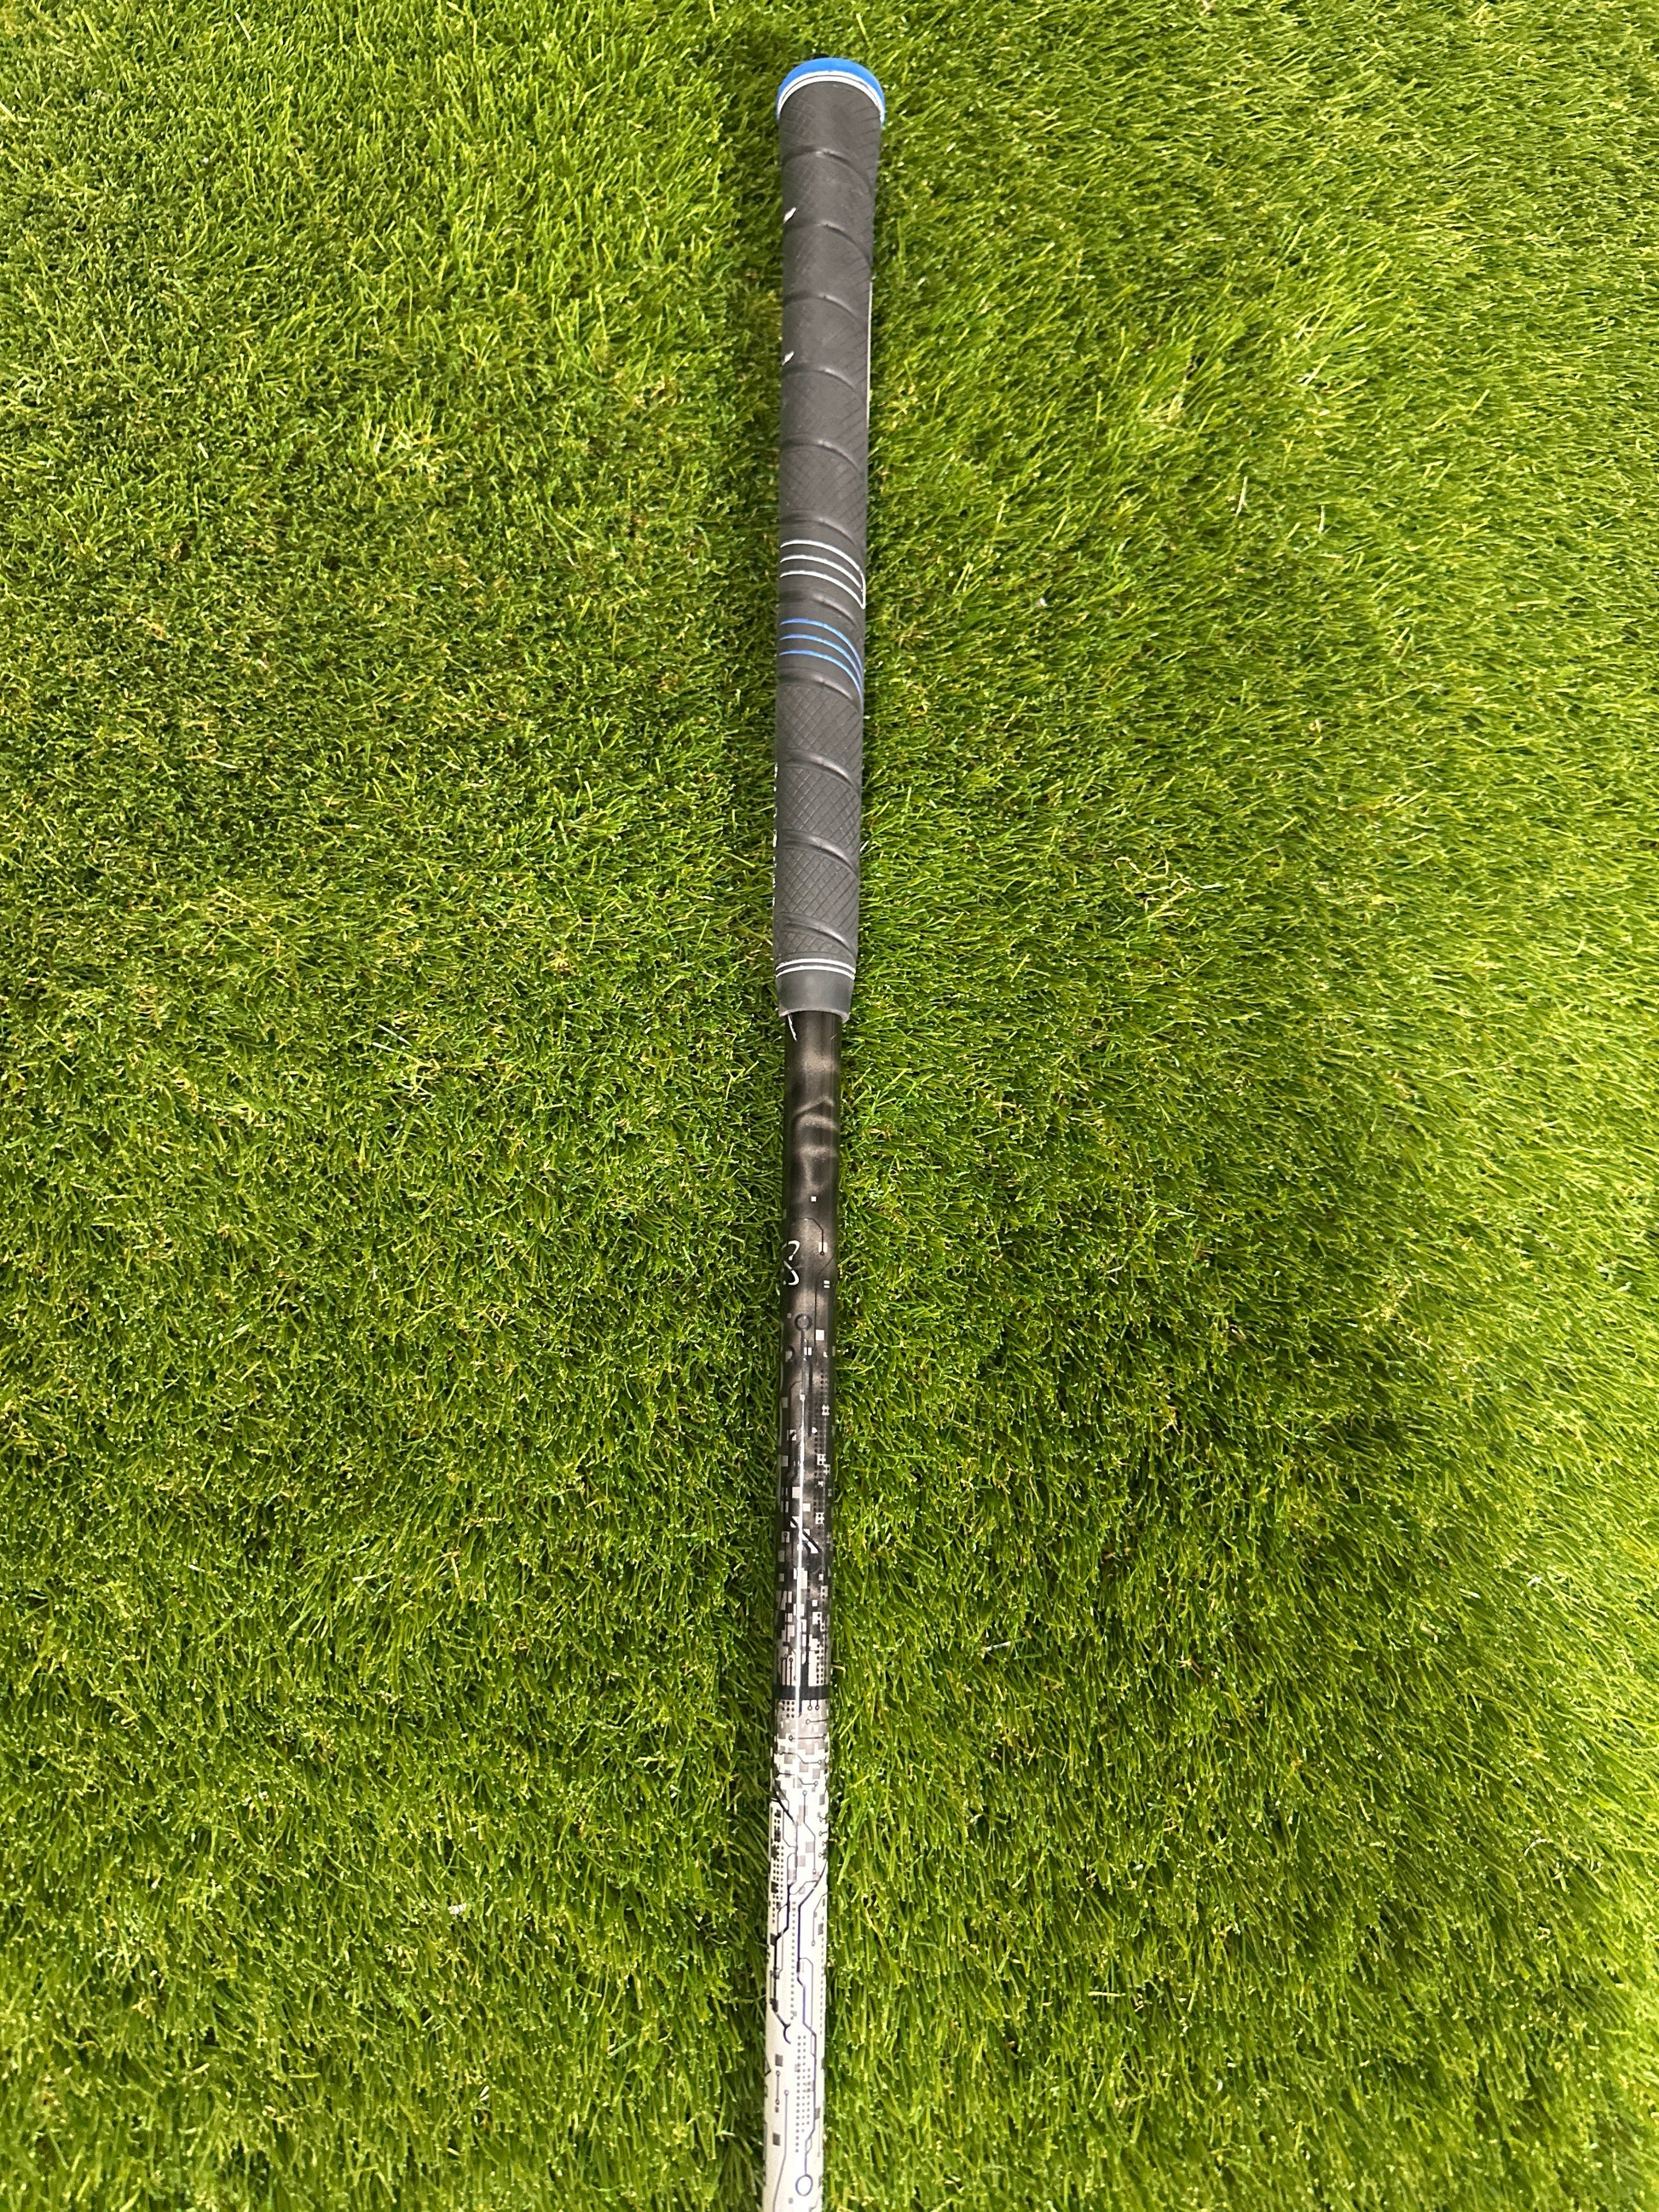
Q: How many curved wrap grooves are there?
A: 11